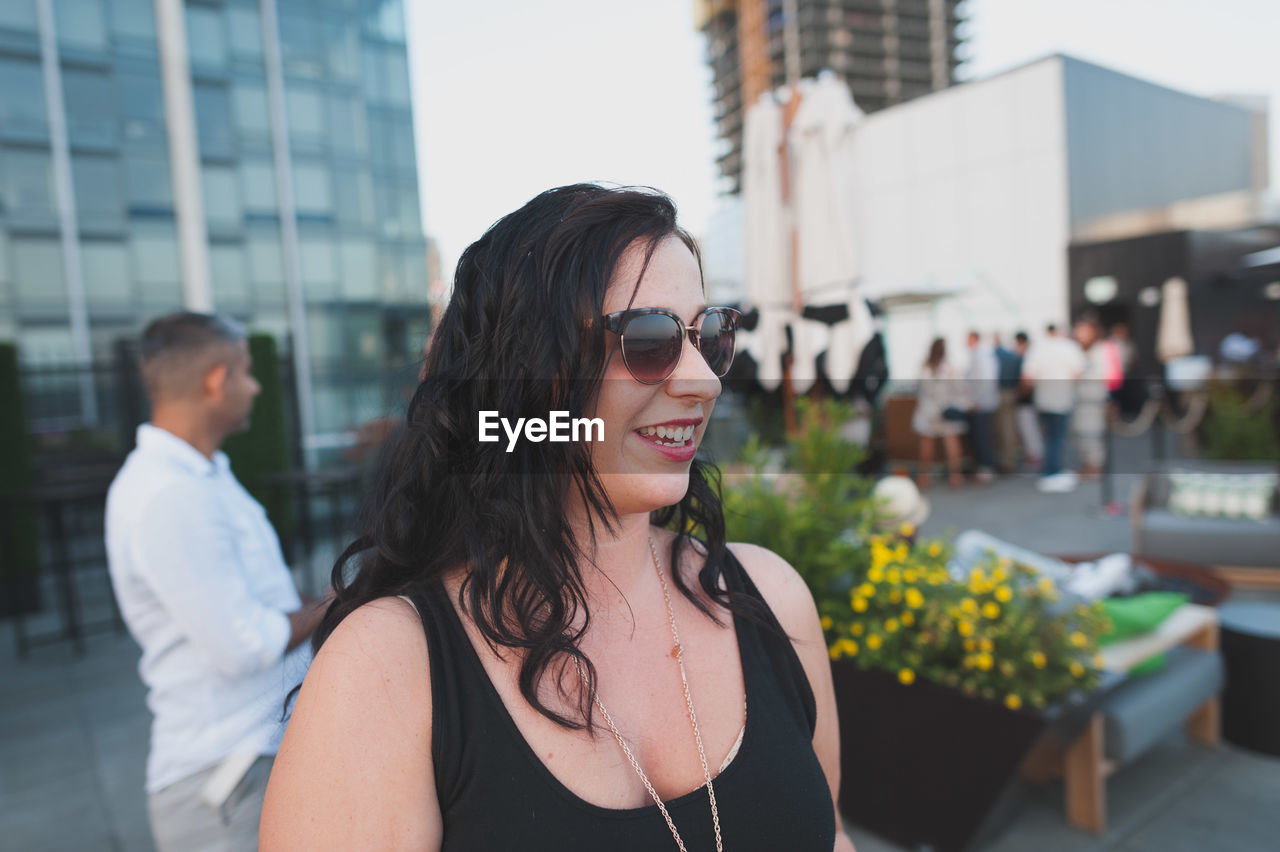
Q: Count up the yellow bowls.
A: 0